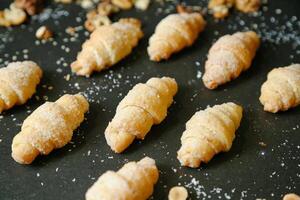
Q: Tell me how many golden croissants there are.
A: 9